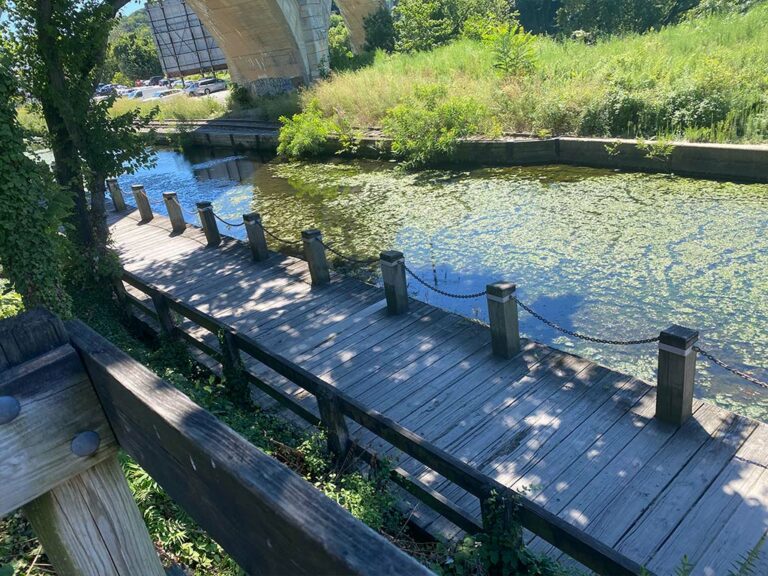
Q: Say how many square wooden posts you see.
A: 9